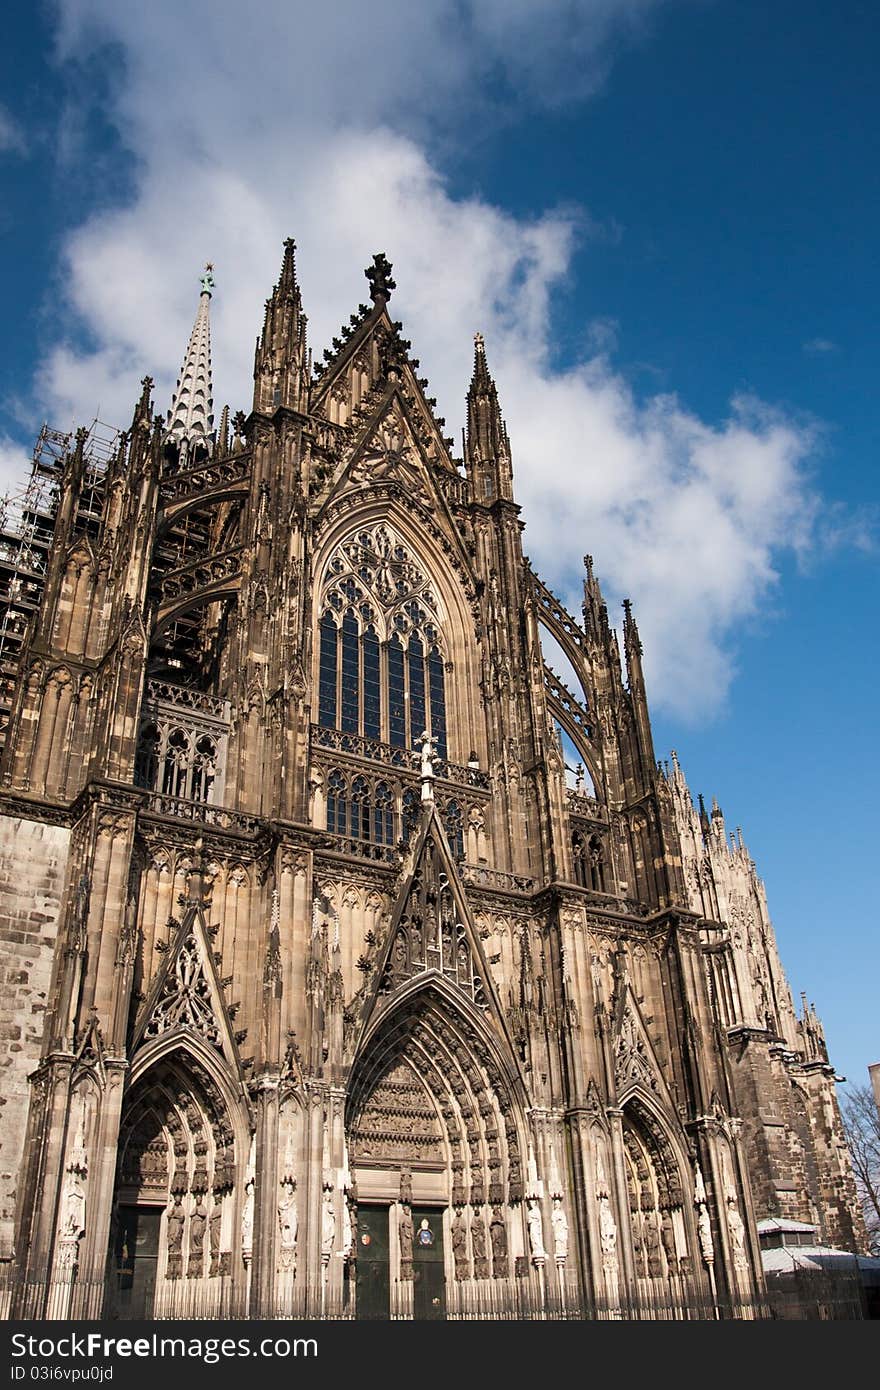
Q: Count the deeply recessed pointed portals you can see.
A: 3